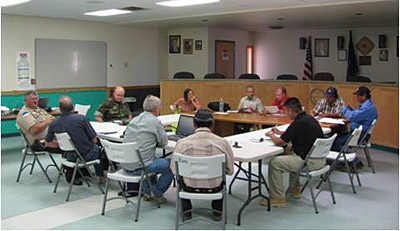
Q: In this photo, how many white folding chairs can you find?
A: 8